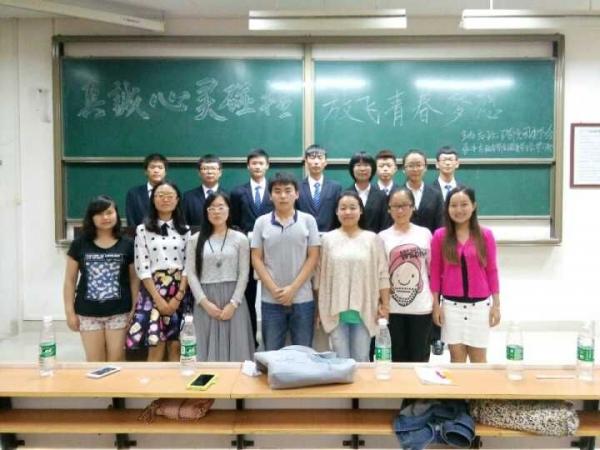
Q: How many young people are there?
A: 15